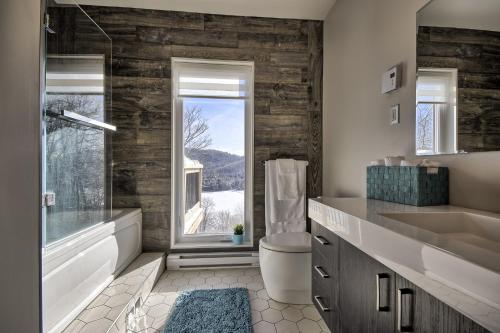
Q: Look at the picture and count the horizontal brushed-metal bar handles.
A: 3